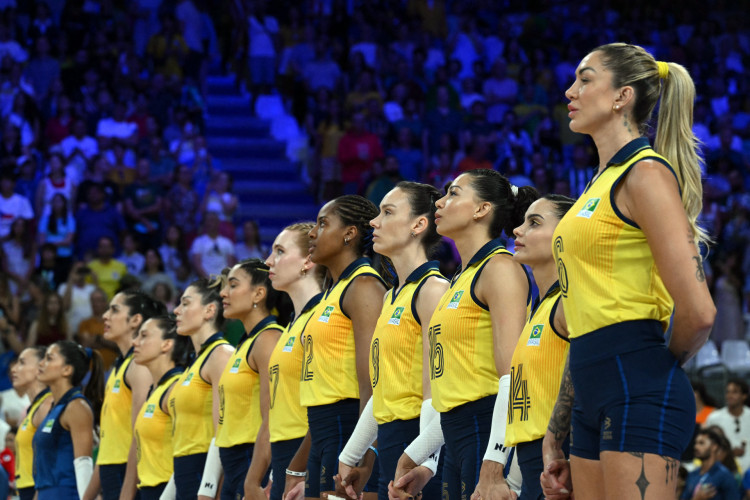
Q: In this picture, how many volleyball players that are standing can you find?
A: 12